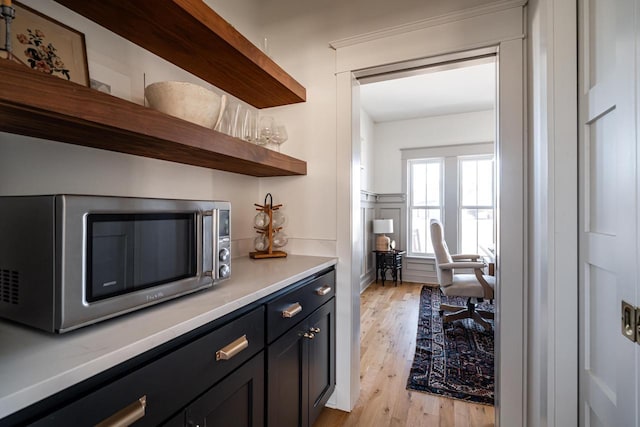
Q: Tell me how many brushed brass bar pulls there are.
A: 4